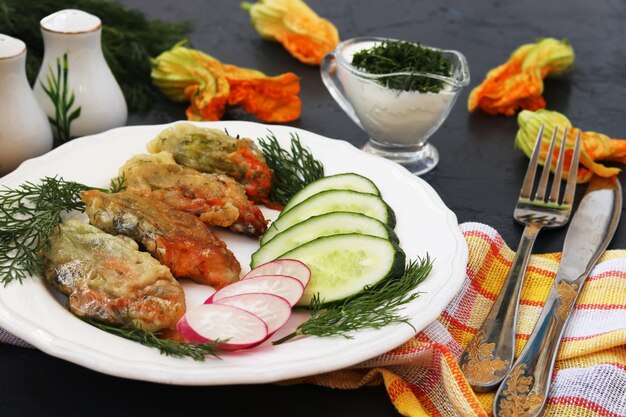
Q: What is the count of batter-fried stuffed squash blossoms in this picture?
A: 4